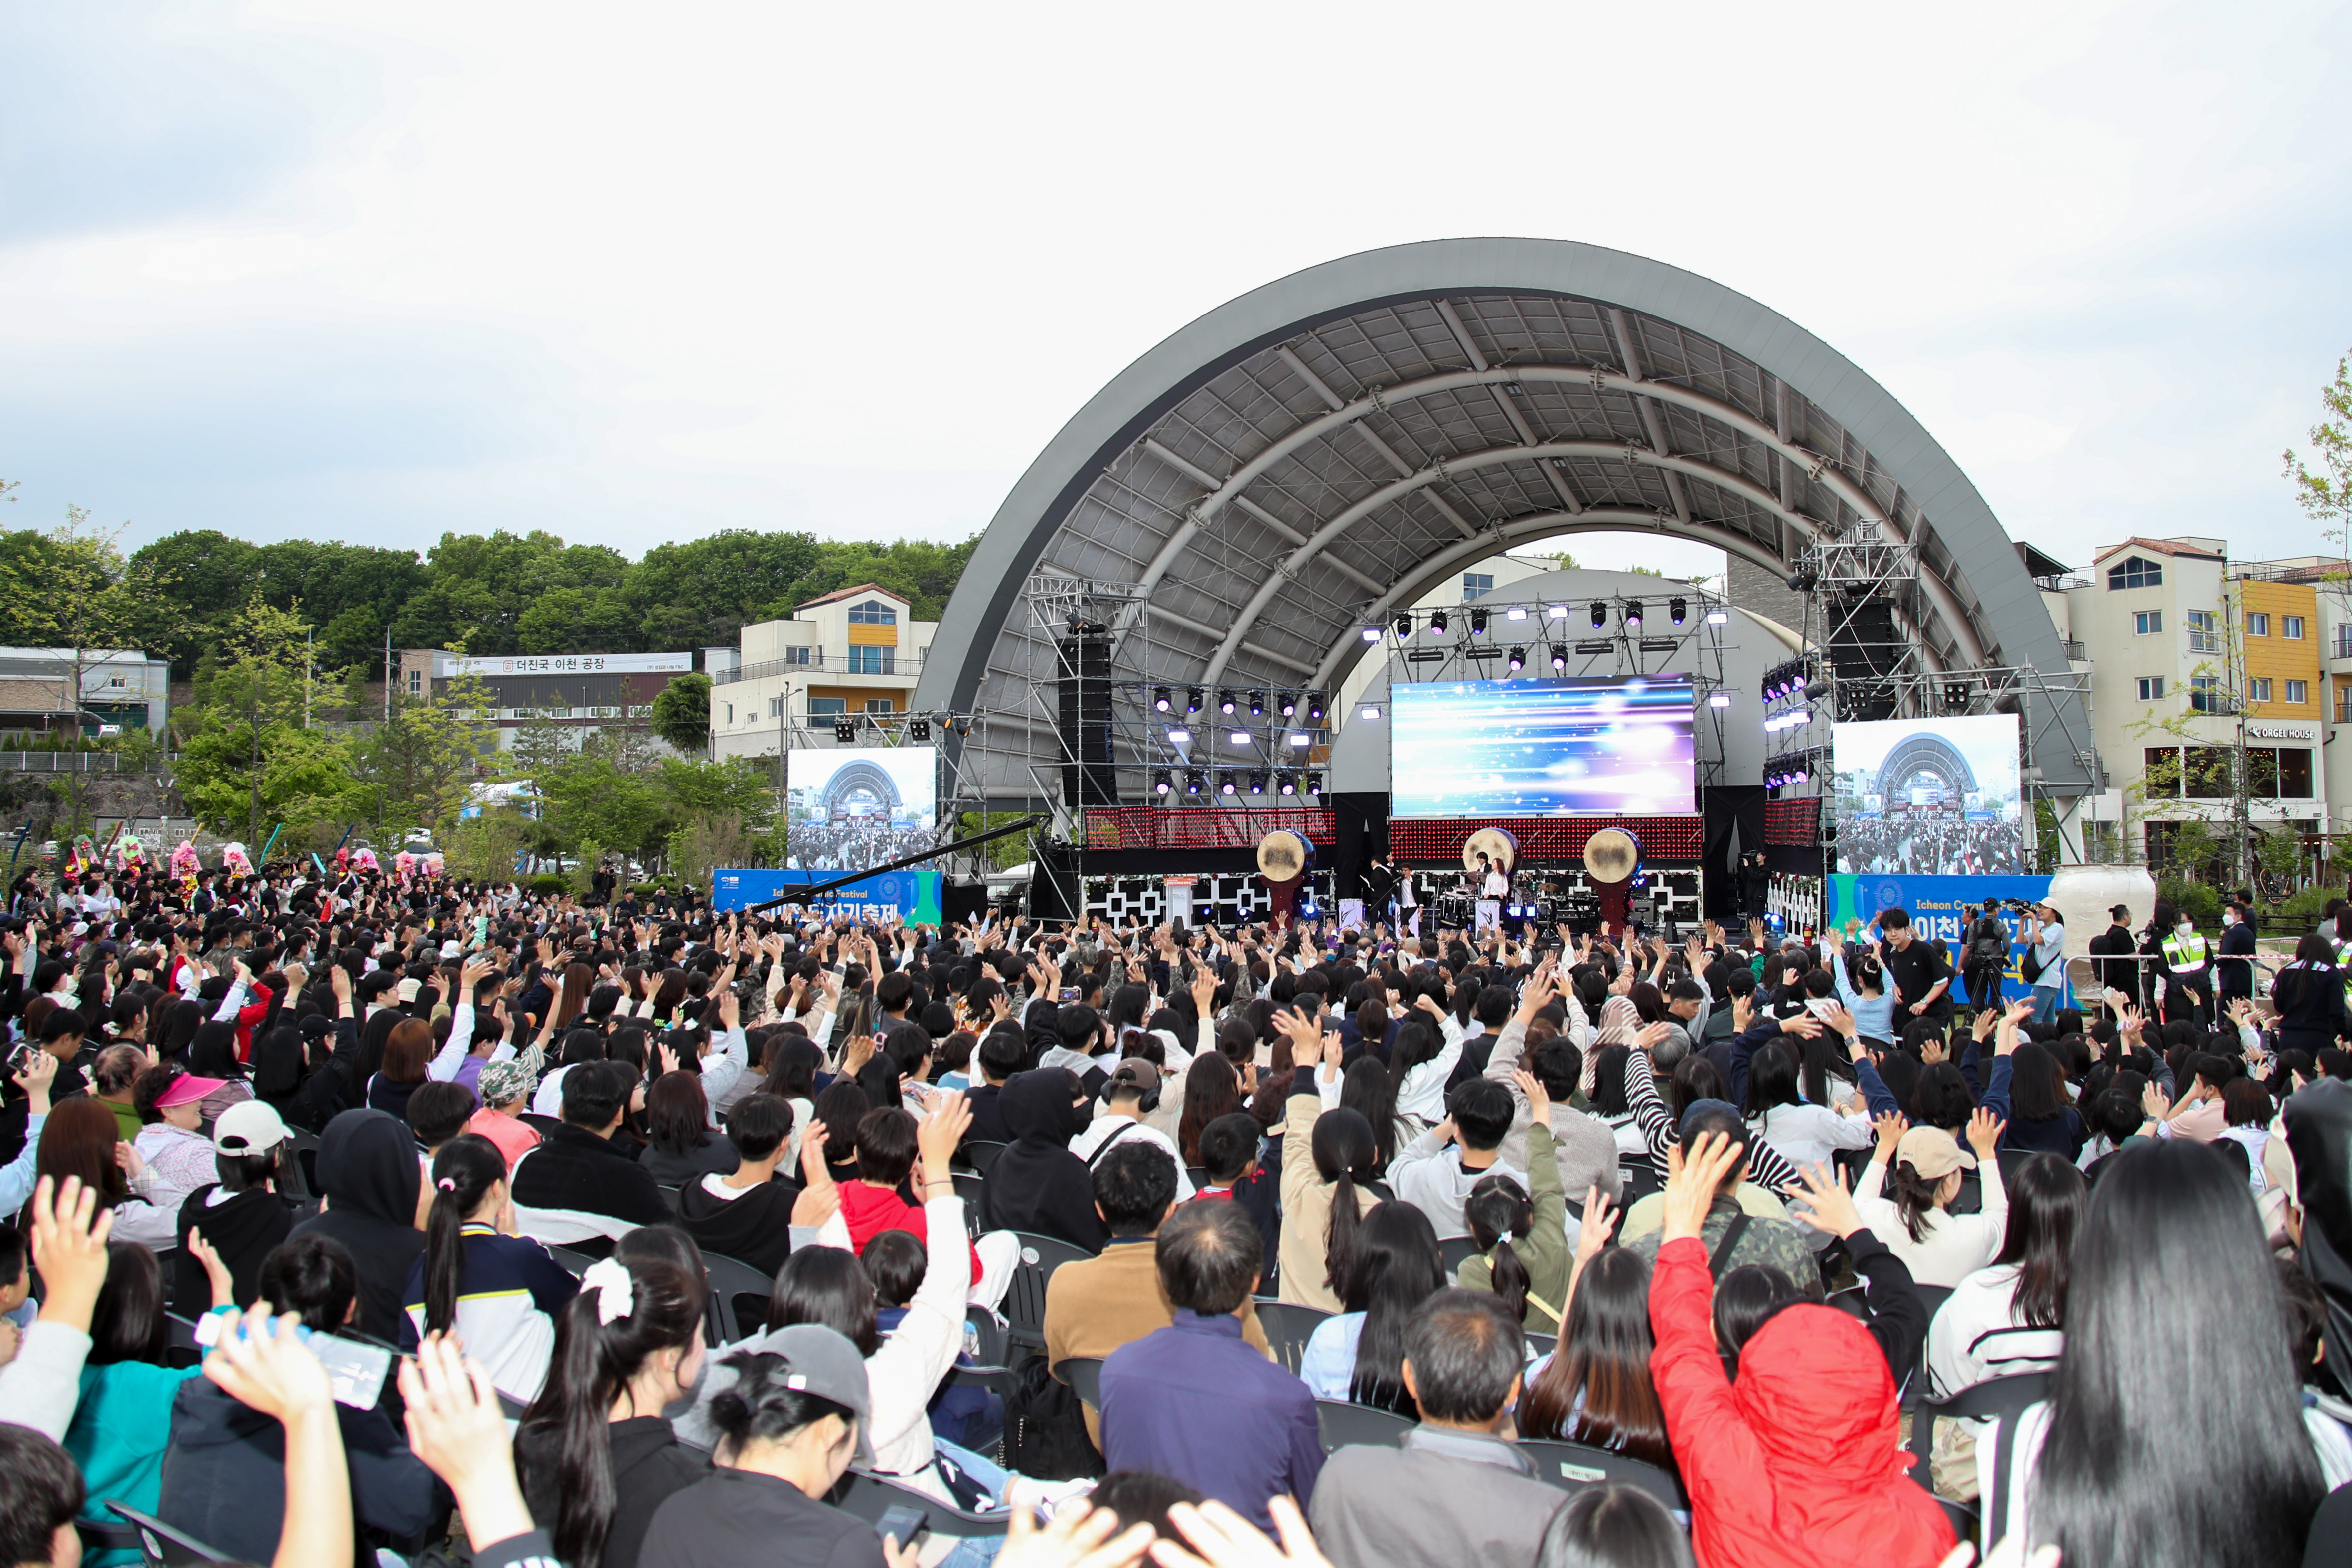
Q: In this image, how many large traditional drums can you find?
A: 3